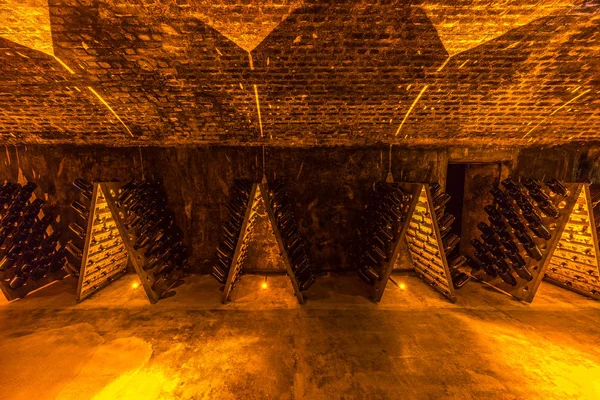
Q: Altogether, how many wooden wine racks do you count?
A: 5